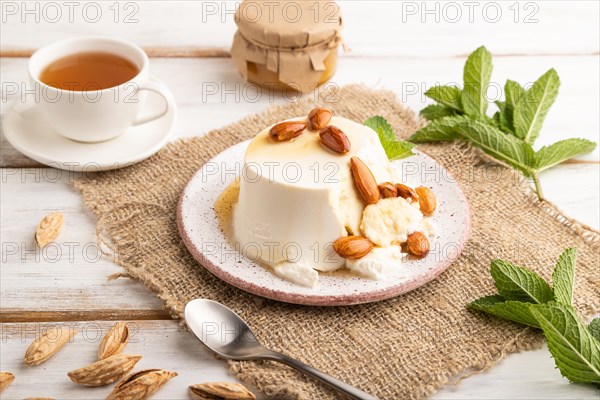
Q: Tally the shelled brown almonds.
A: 9